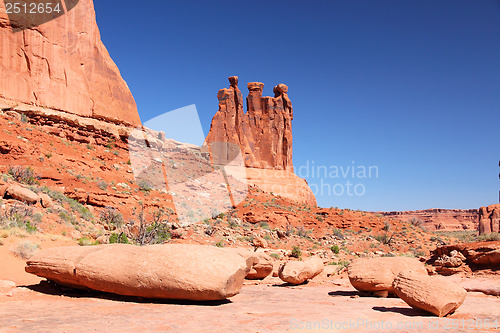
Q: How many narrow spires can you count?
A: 3